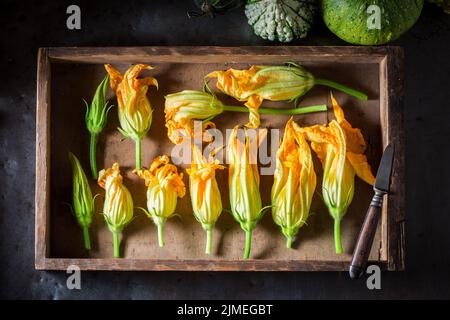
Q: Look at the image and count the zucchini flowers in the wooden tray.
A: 11